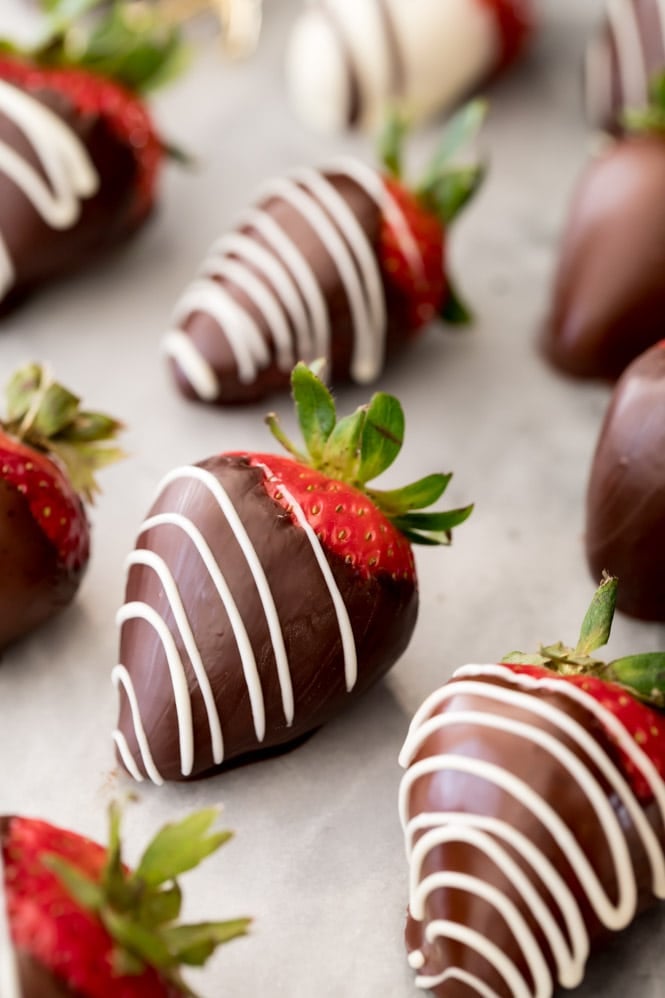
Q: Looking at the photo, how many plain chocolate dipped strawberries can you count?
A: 3